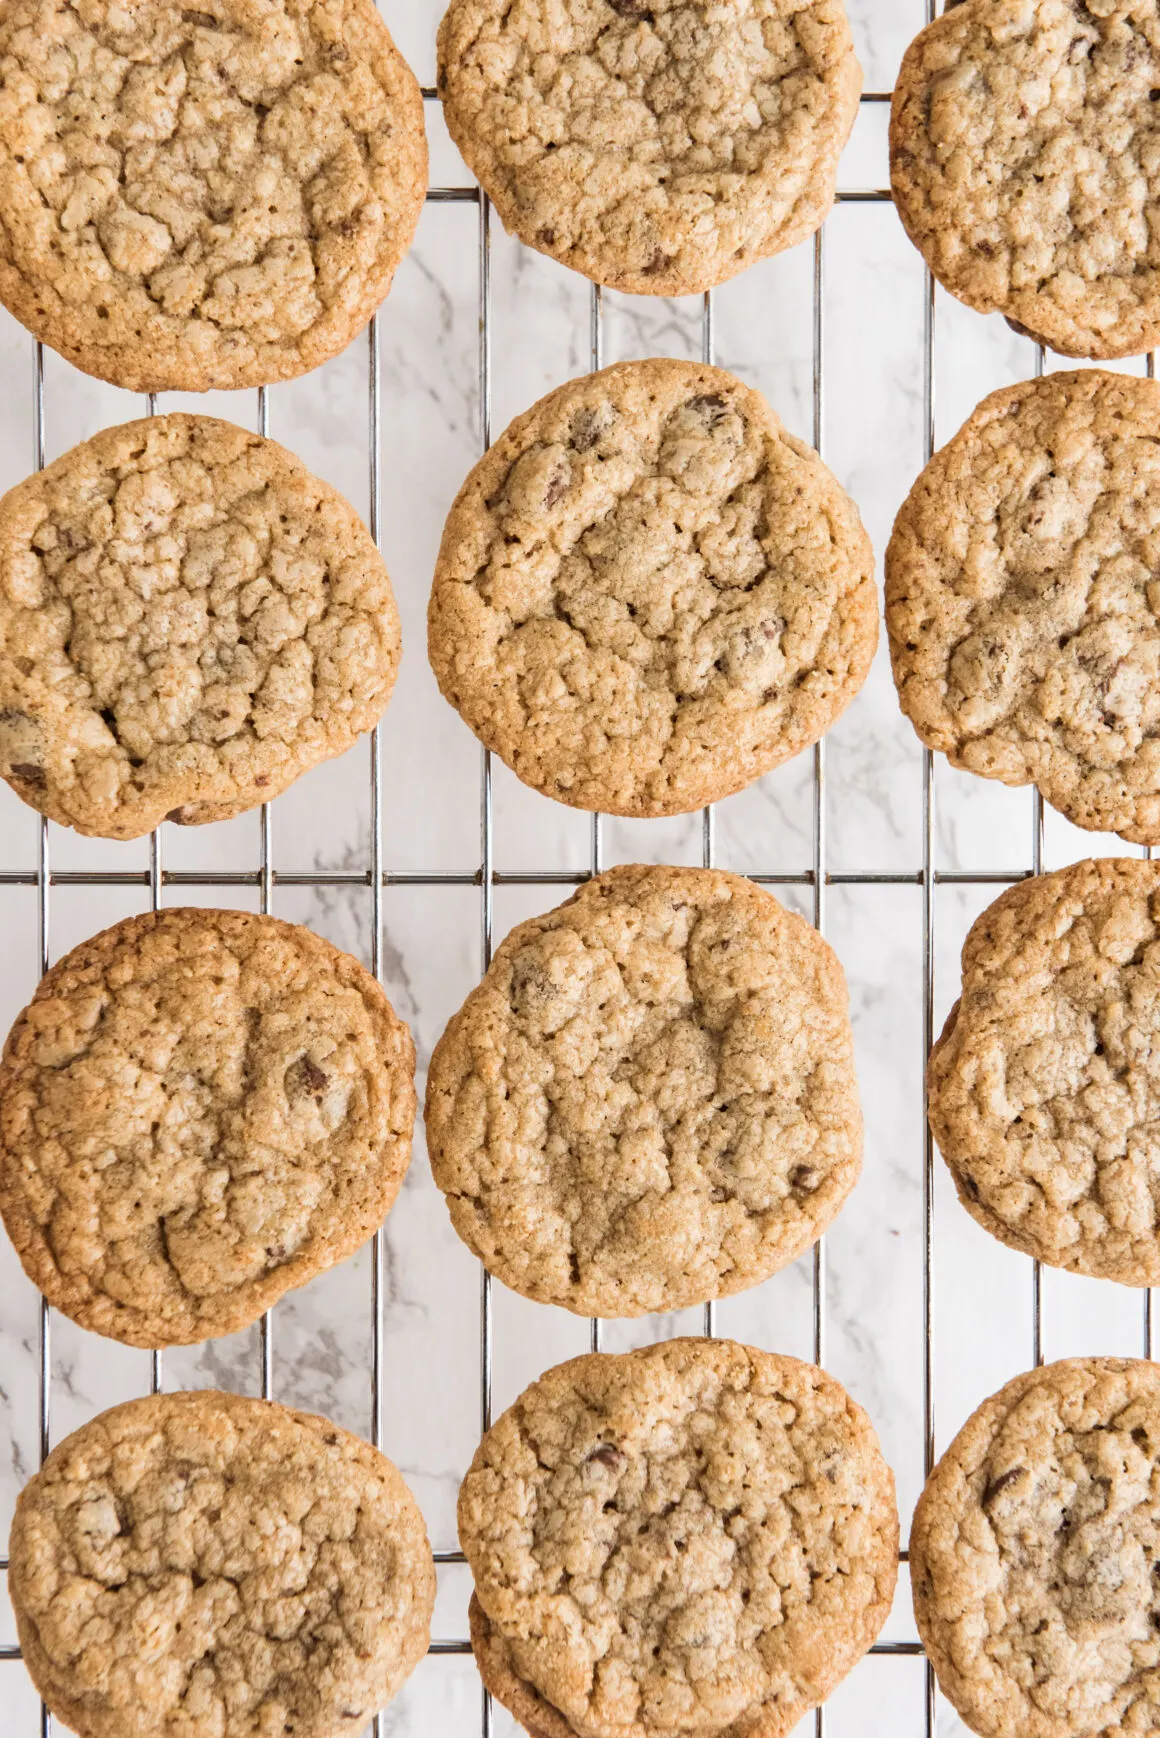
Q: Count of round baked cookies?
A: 12